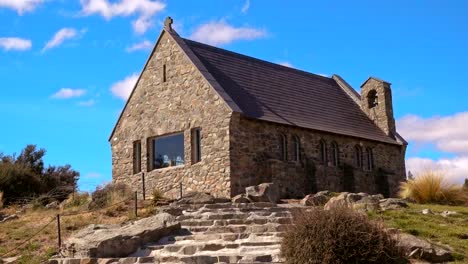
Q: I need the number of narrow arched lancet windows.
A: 6